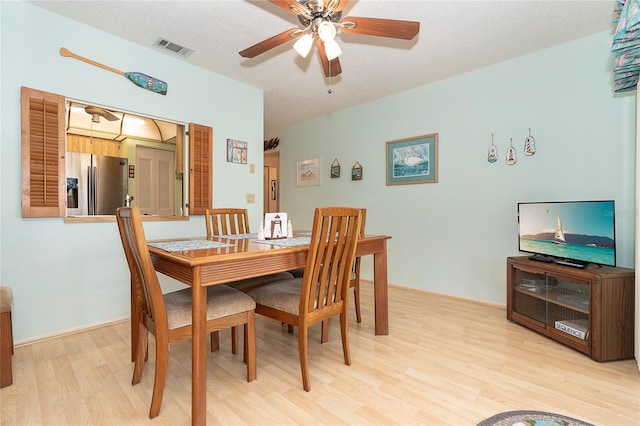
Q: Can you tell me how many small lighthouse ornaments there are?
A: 3